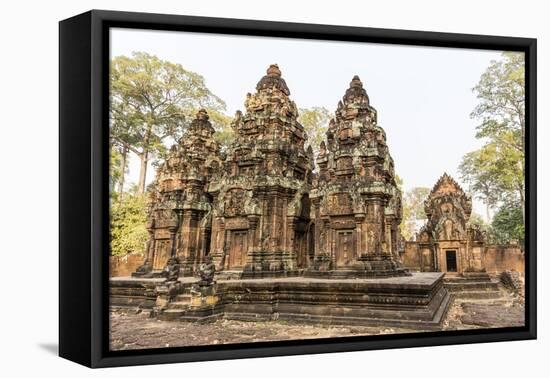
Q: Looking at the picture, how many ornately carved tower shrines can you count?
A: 3